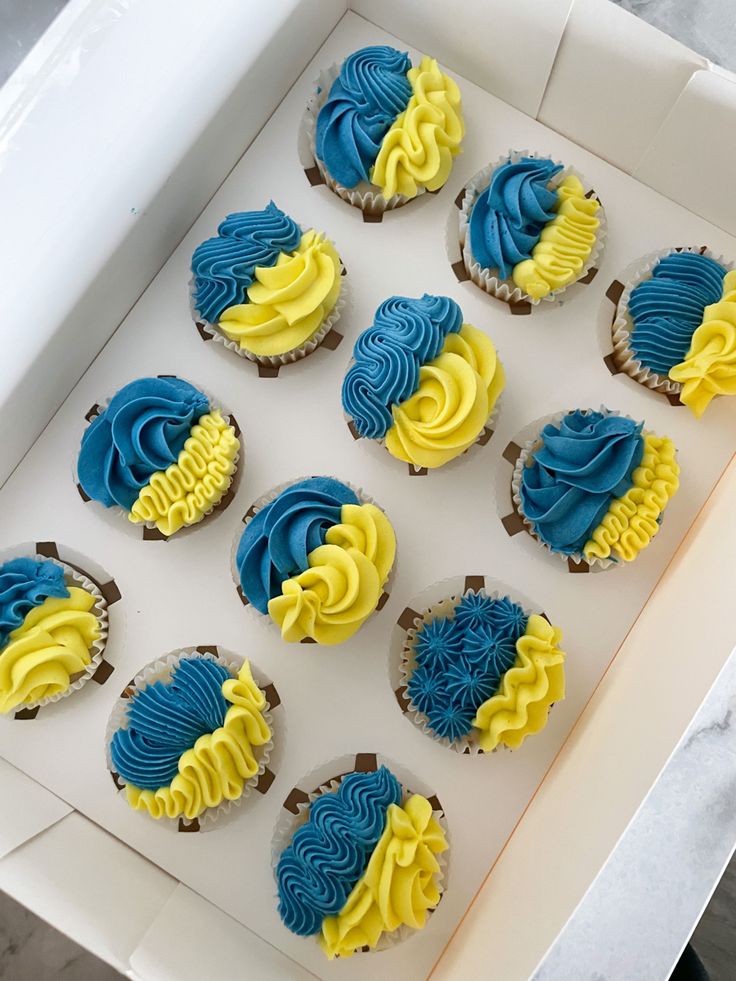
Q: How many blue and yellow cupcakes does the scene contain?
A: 12